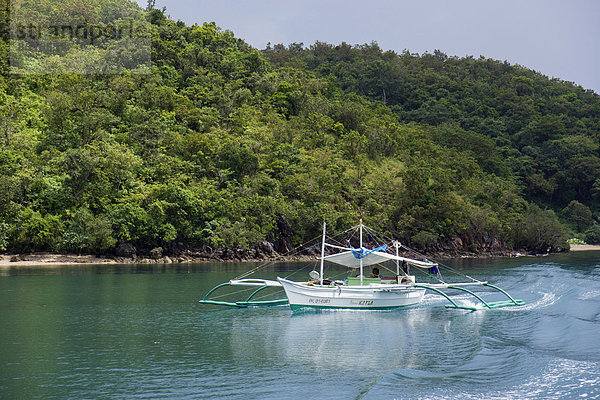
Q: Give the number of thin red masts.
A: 0